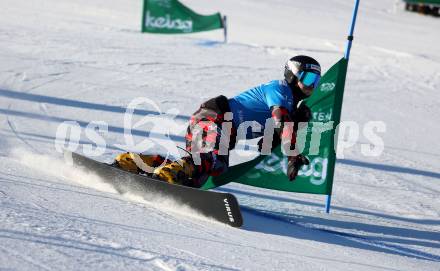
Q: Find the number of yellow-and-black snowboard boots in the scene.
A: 2